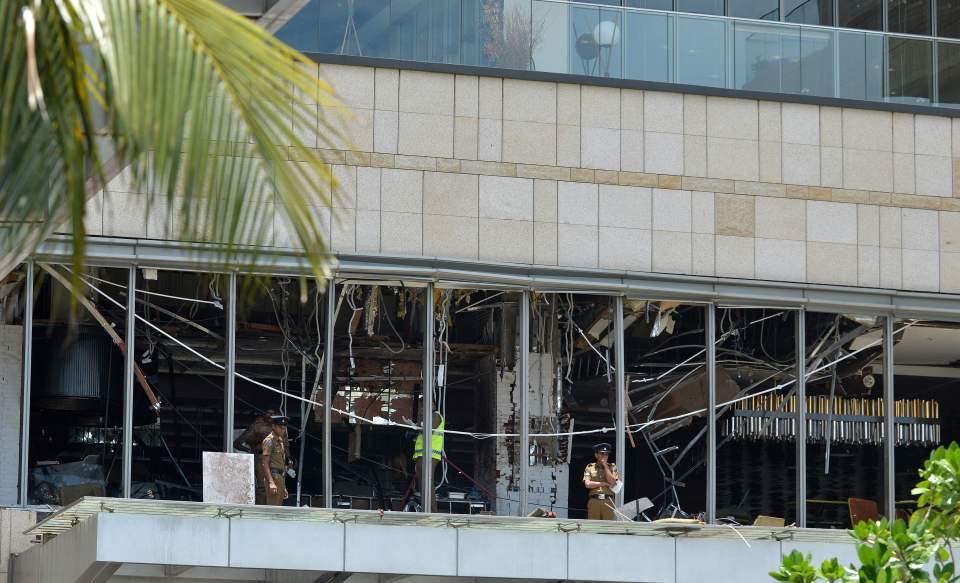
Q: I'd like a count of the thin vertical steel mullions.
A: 10